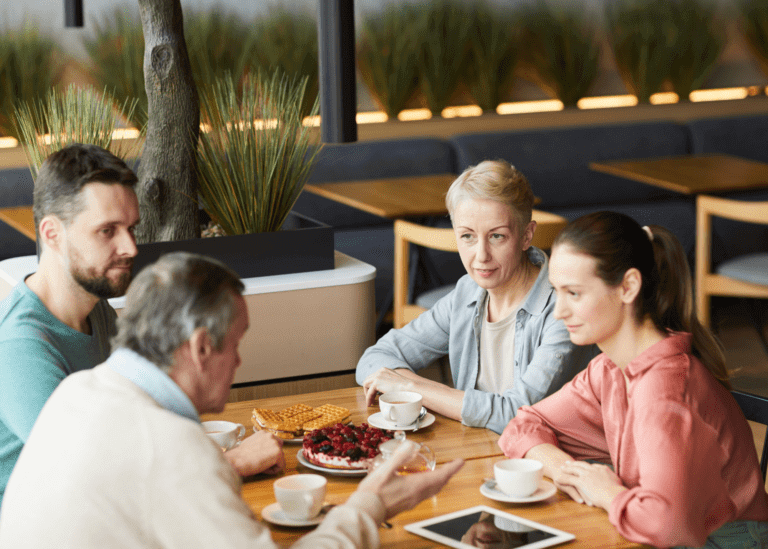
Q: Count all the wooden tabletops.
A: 4